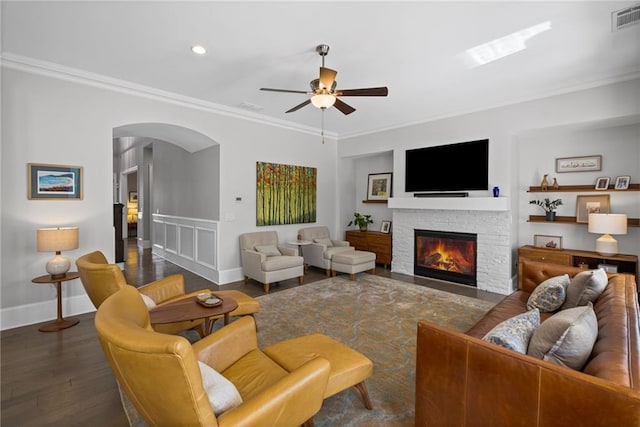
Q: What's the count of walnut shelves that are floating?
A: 3